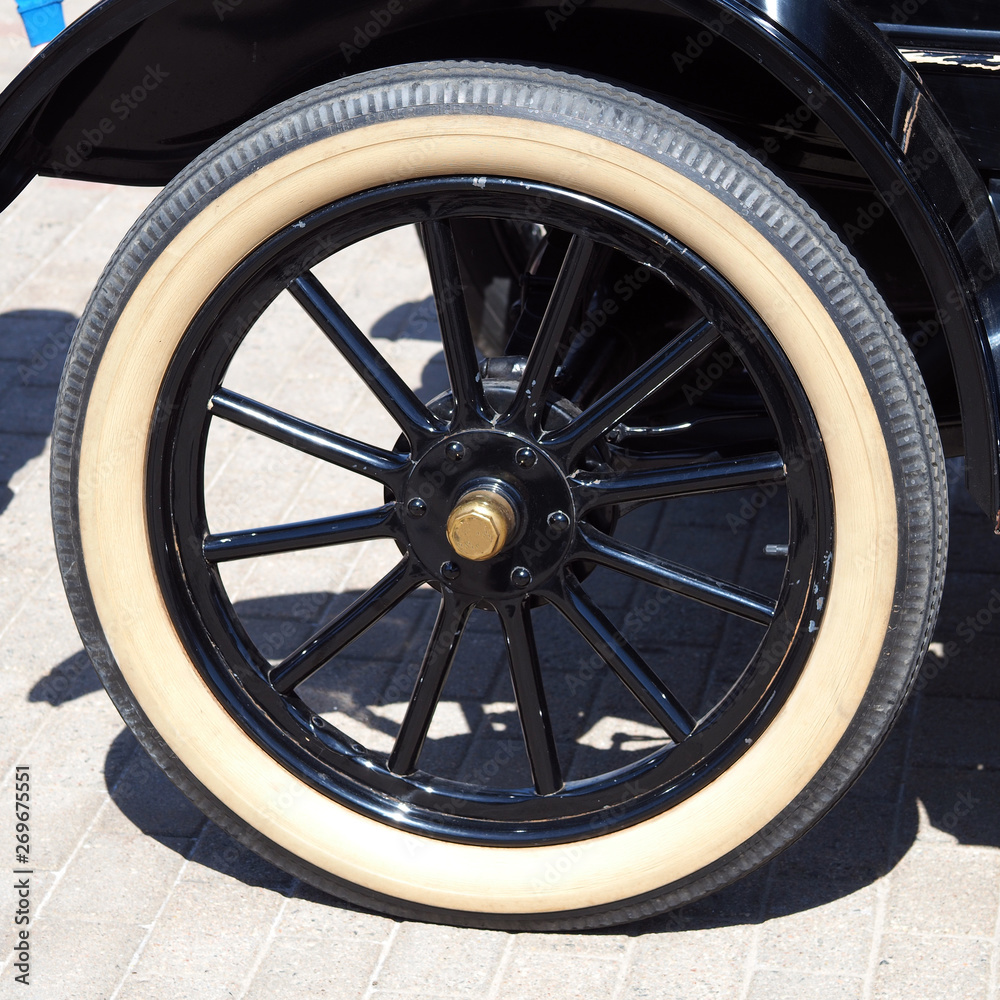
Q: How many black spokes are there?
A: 12